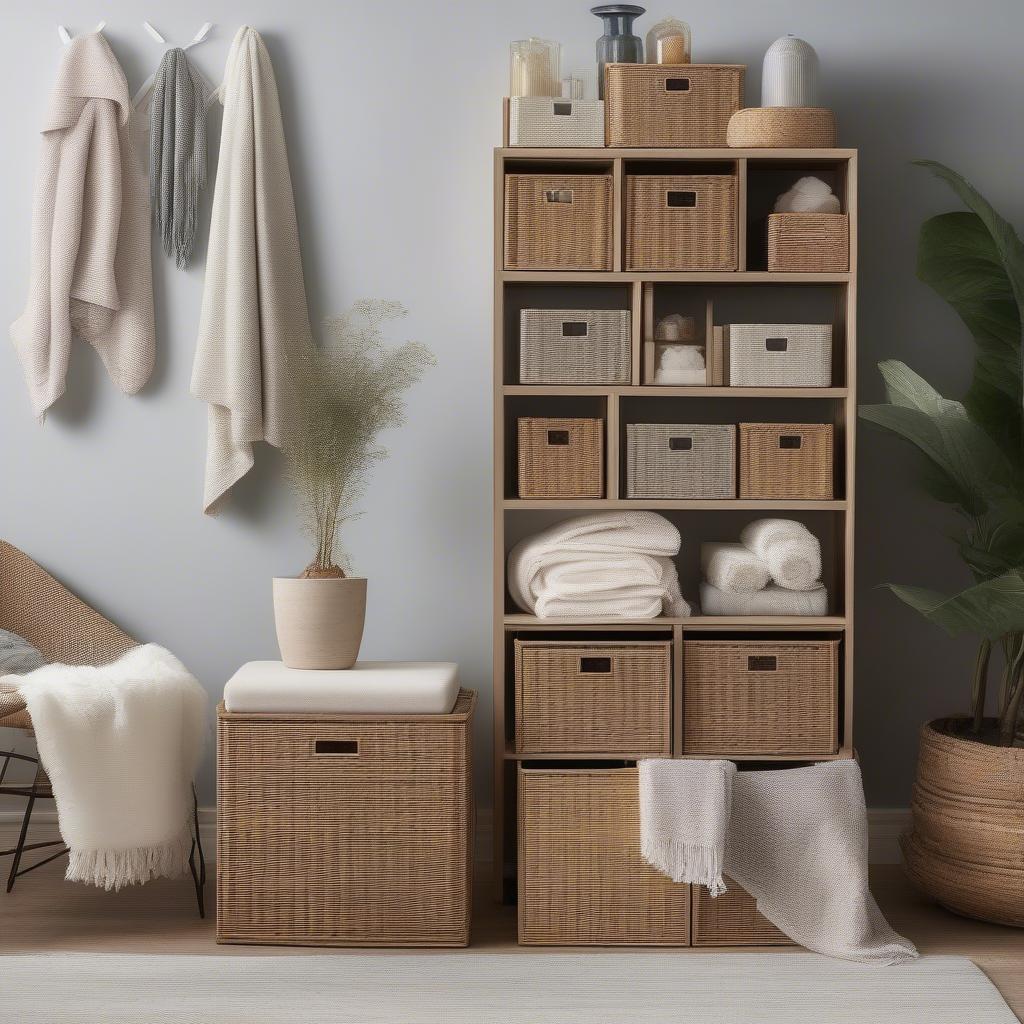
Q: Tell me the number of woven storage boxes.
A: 15